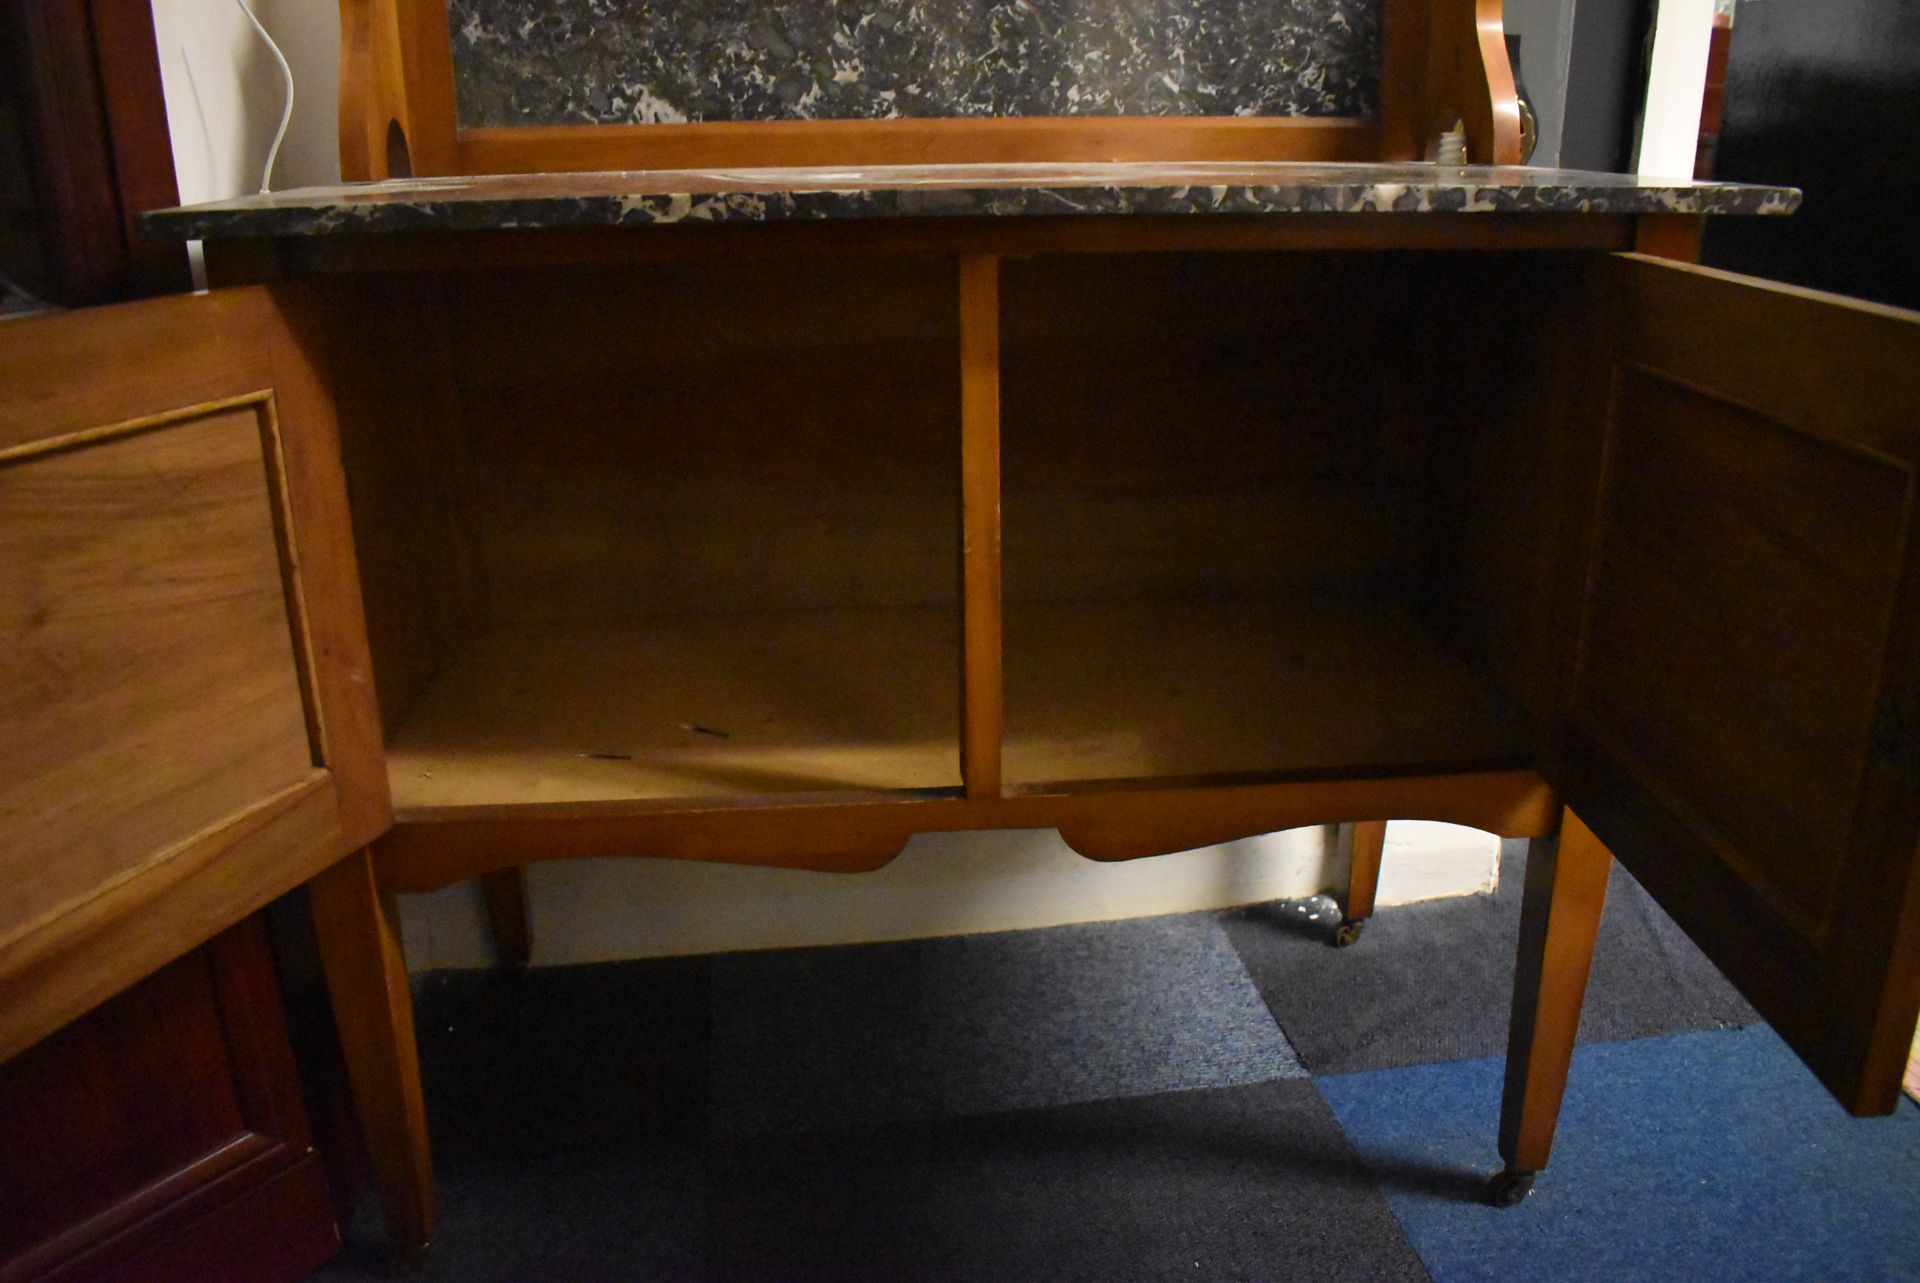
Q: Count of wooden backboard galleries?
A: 1